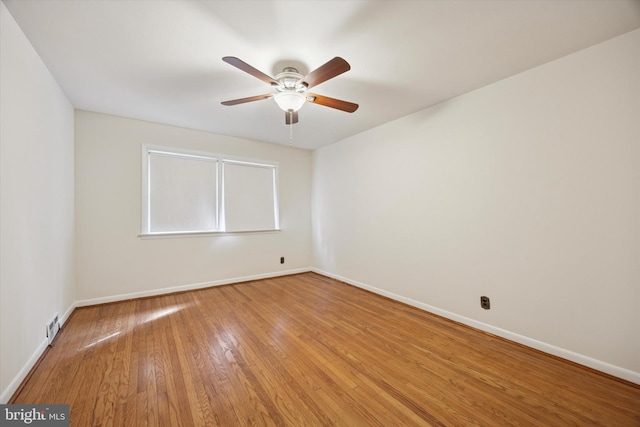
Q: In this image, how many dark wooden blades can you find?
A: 5